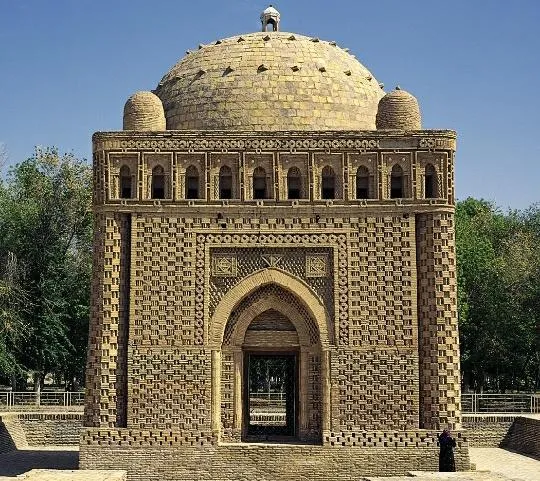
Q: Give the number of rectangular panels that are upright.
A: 10